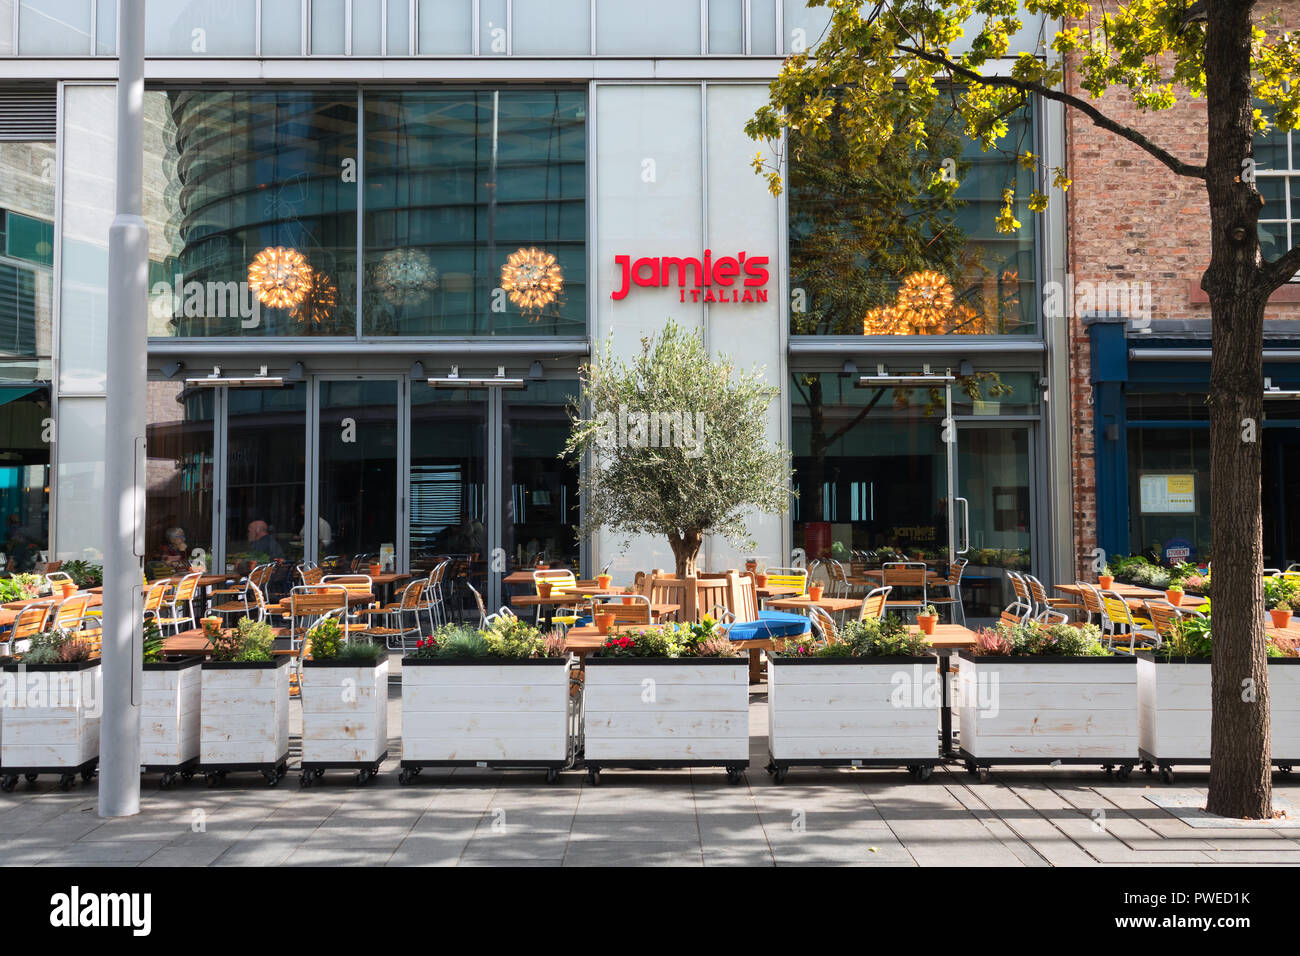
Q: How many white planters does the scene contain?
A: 9